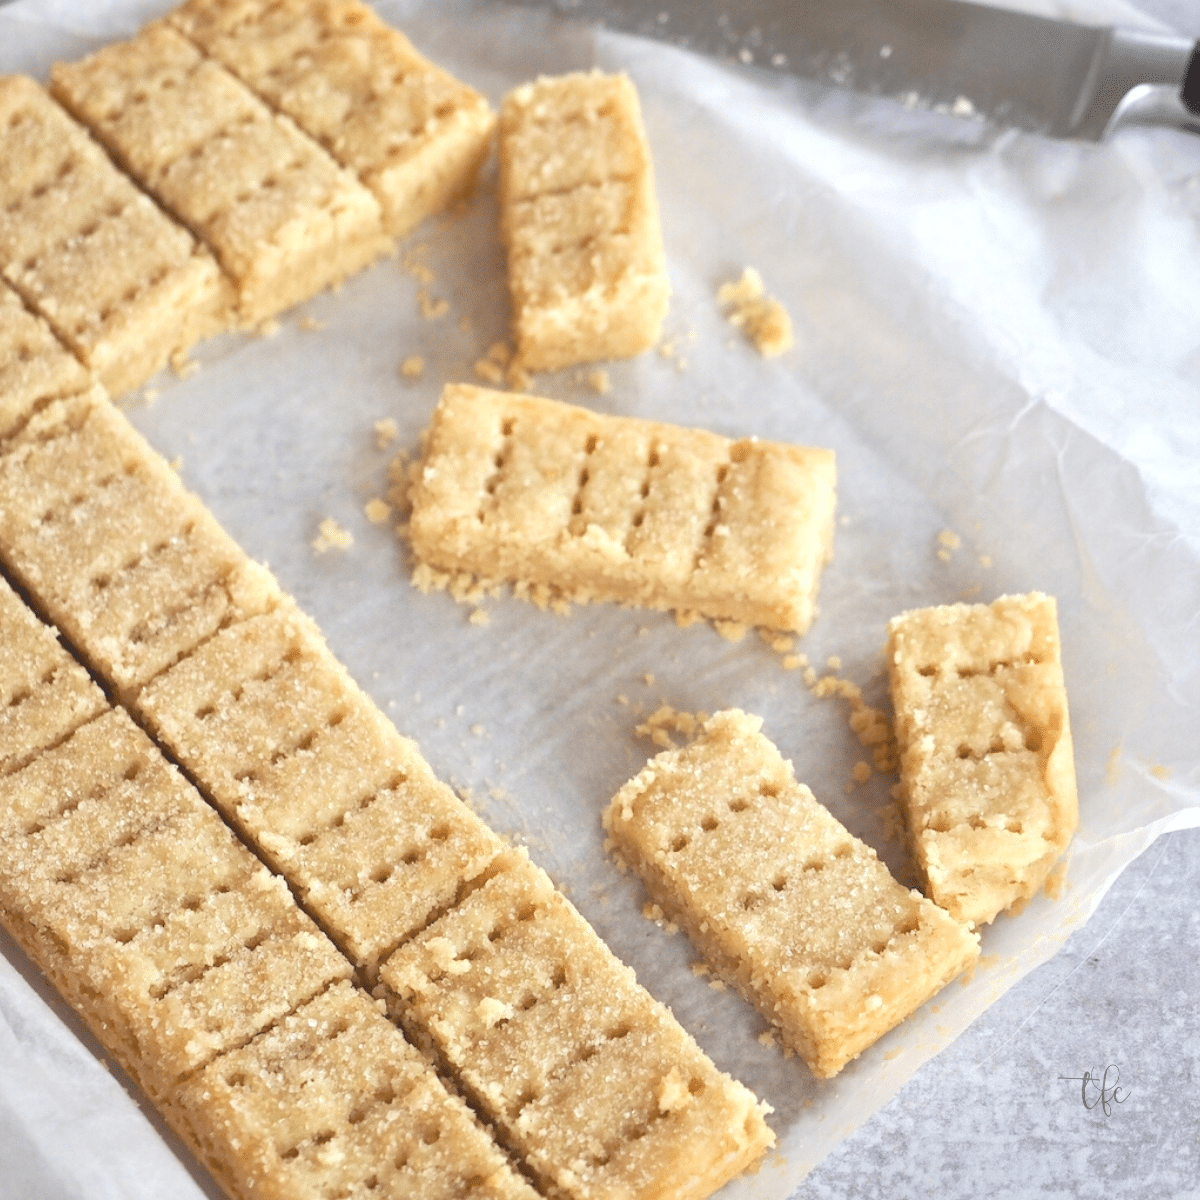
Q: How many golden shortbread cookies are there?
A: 14